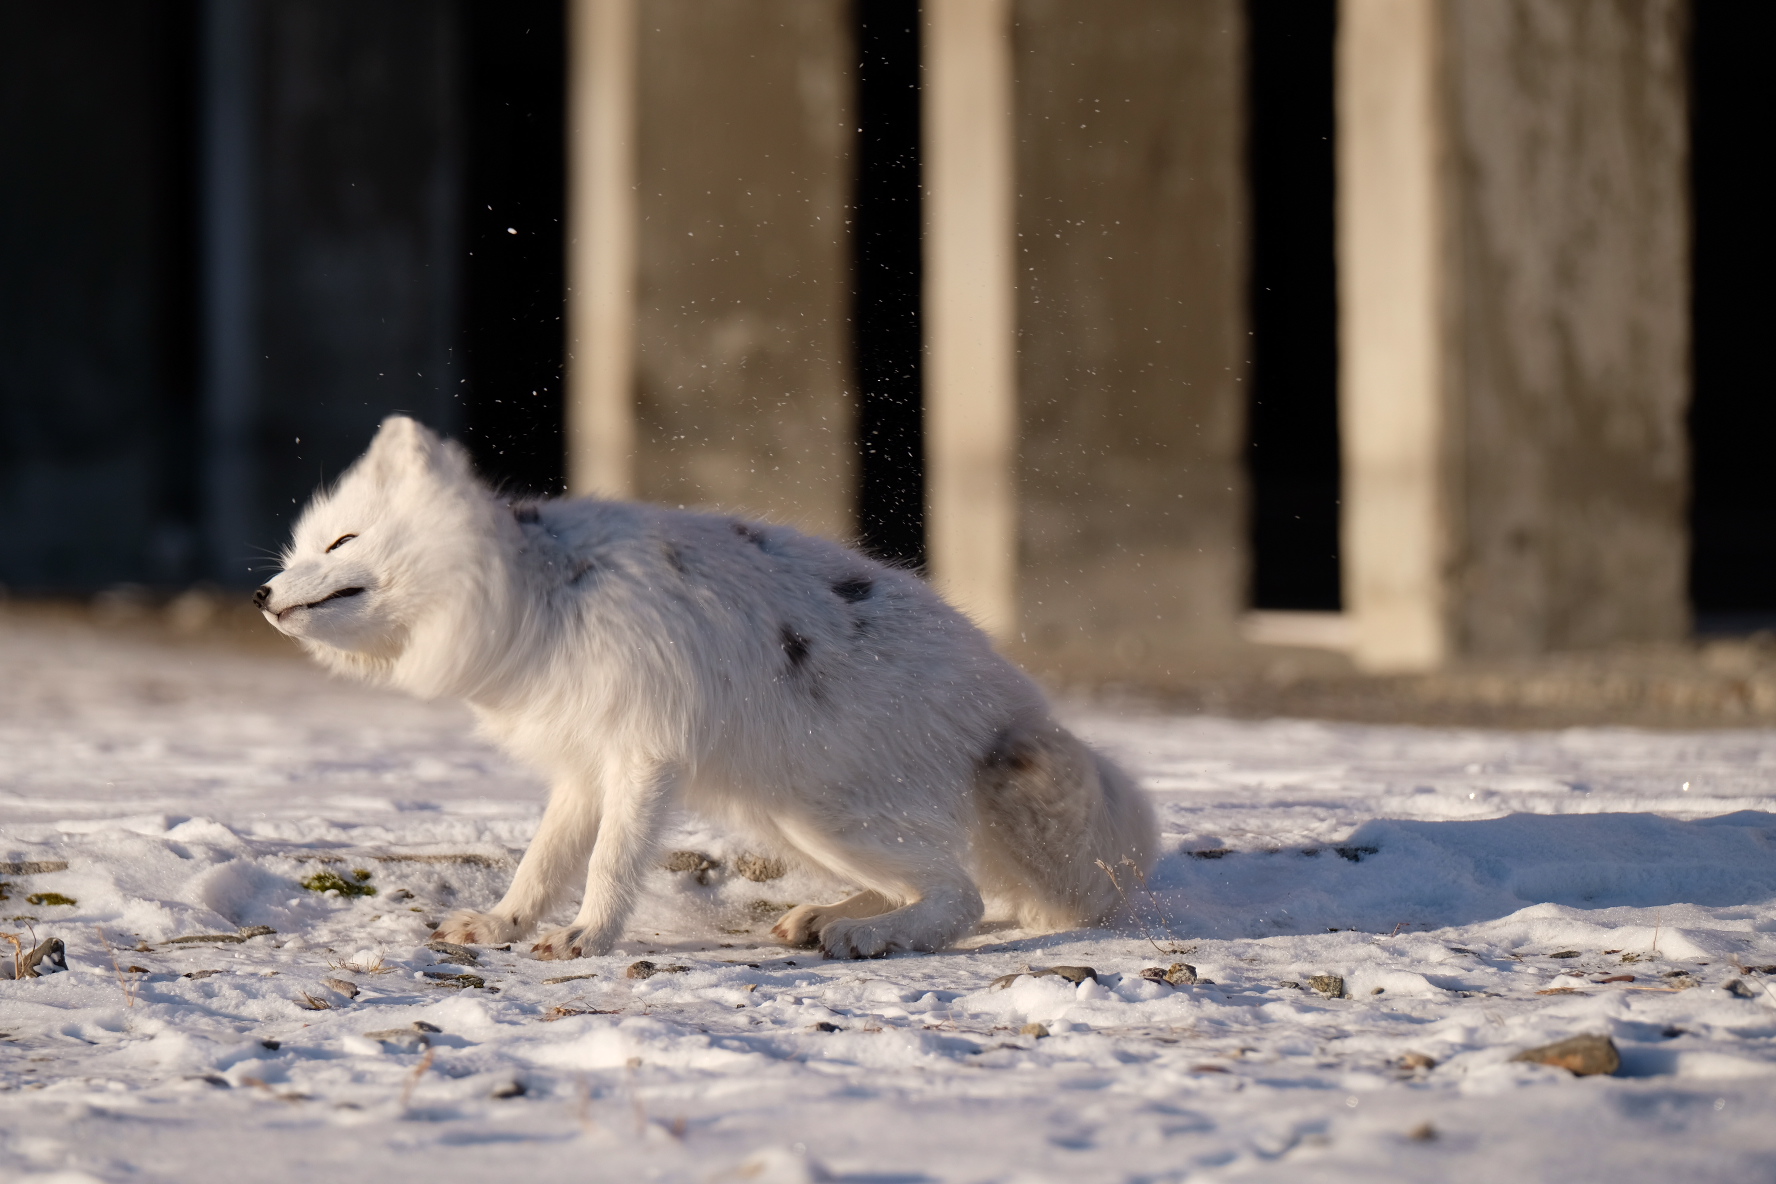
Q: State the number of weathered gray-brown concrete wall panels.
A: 3